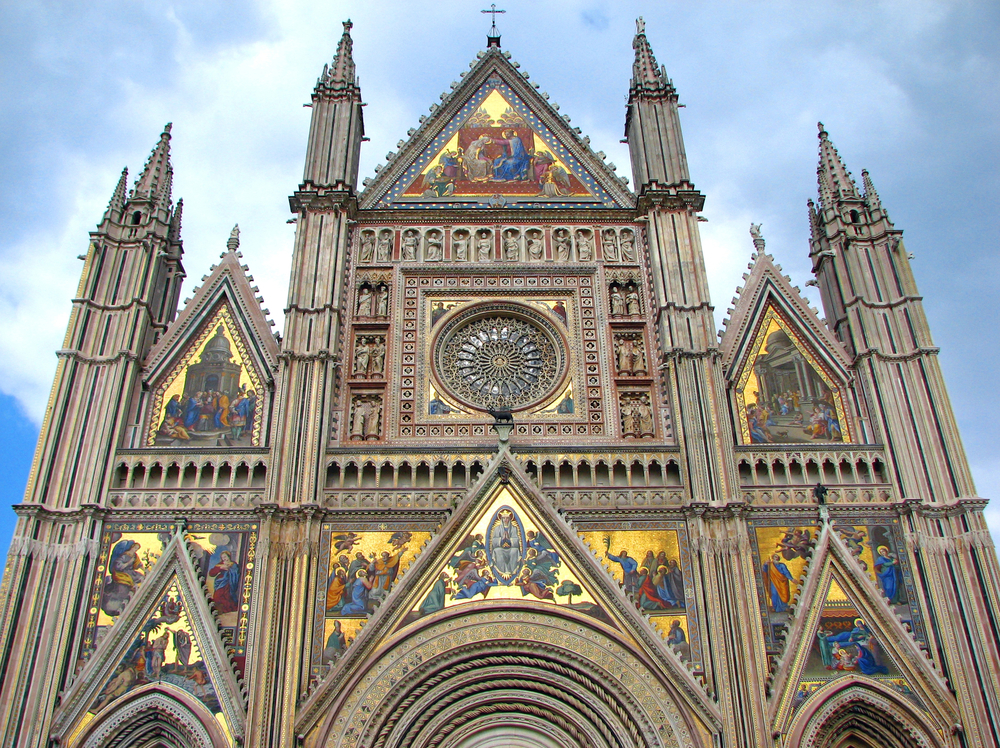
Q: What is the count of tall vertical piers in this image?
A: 4